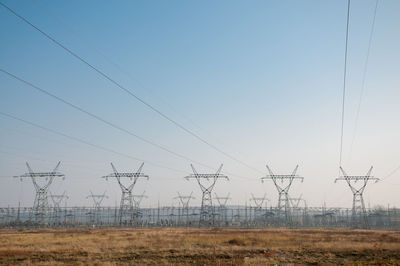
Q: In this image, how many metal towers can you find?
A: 12